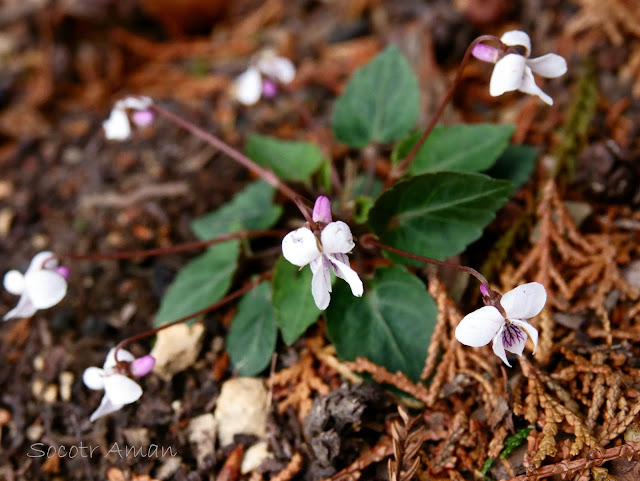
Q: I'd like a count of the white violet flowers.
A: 7